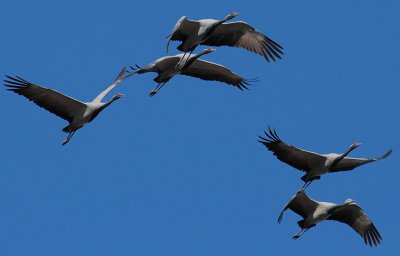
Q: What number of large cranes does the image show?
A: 5